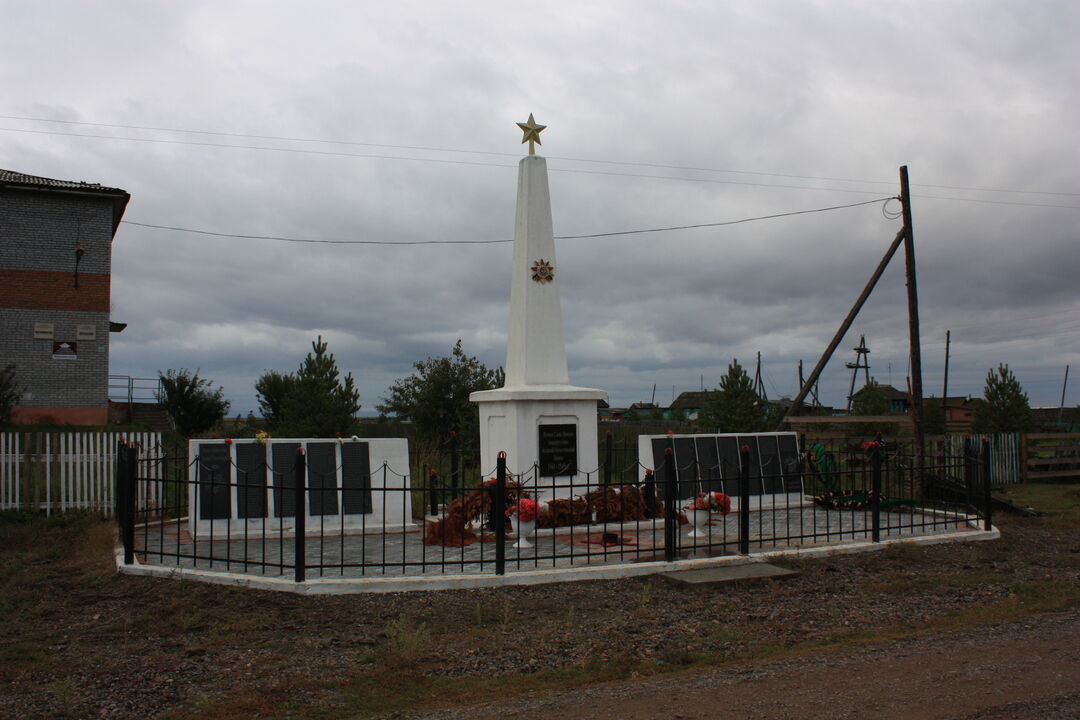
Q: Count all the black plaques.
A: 13